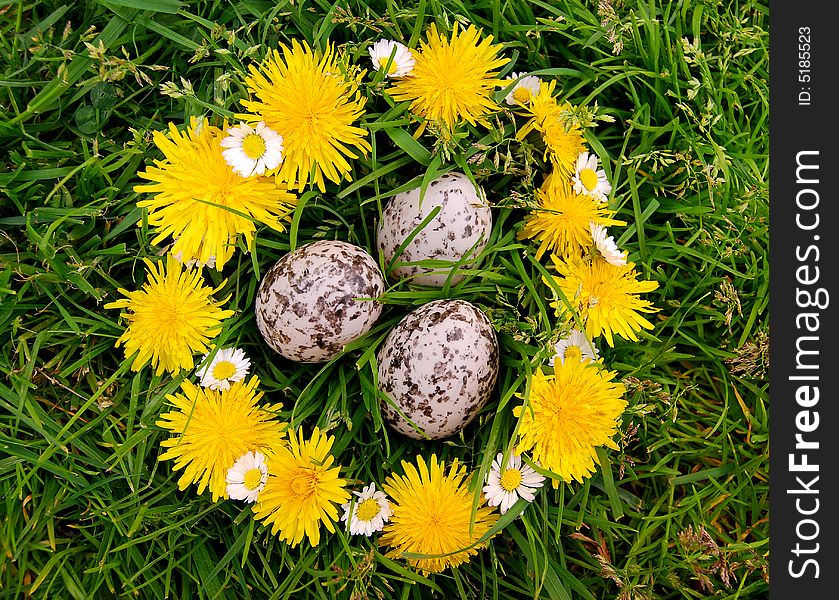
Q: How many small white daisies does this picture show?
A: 10